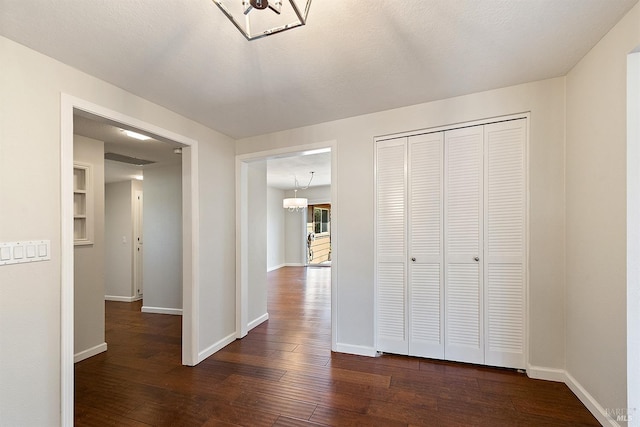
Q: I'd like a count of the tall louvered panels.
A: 4